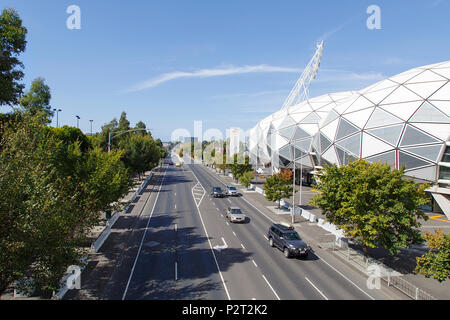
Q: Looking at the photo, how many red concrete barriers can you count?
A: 0